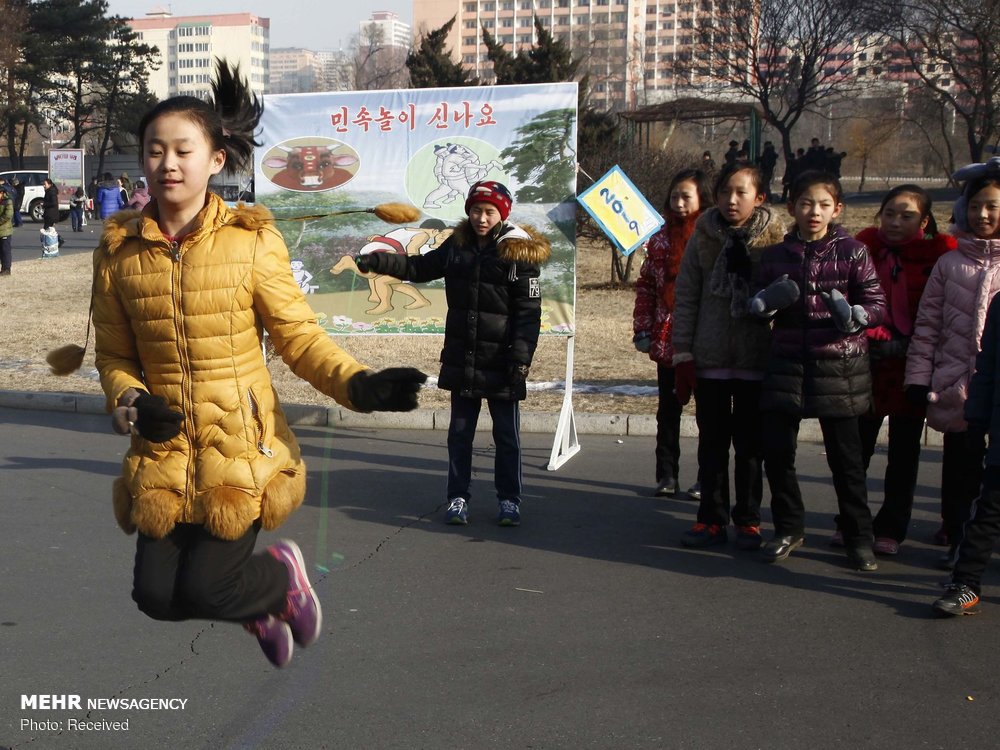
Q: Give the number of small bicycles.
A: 0